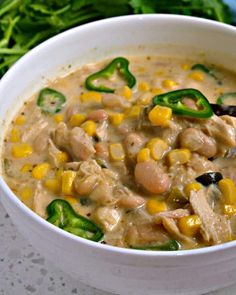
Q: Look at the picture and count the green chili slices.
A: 7